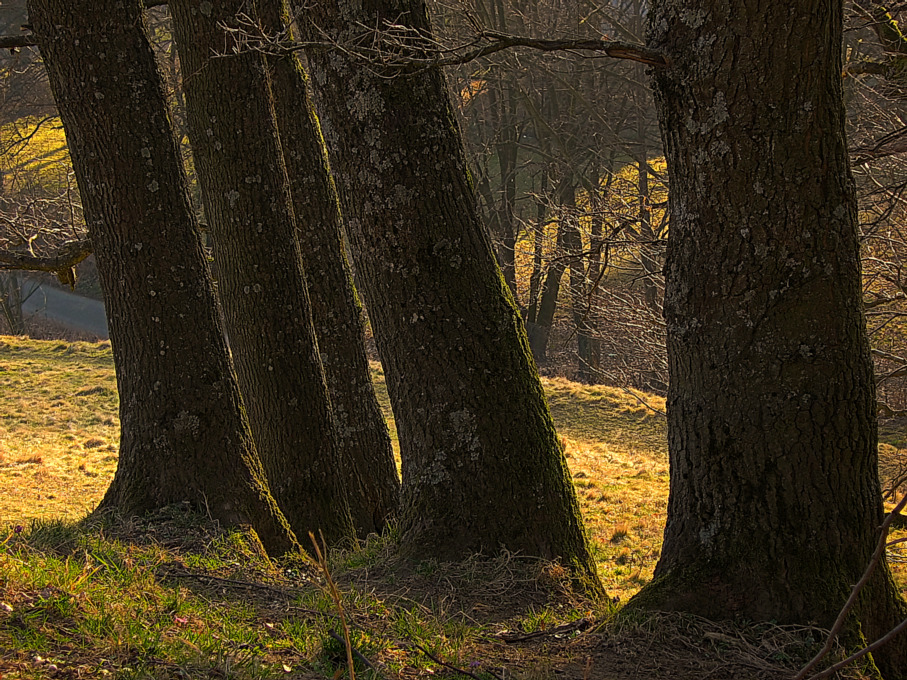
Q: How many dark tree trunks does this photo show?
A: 5